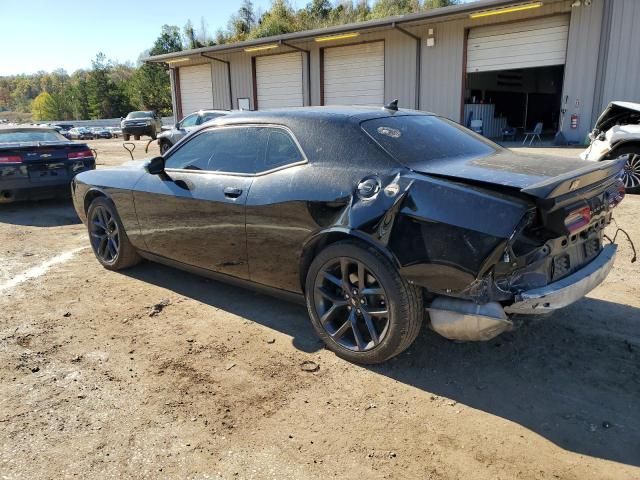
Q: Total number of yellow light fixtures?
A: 4